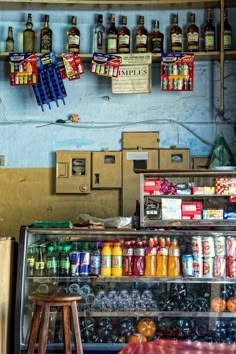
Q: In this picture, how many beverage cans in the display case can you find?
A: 11